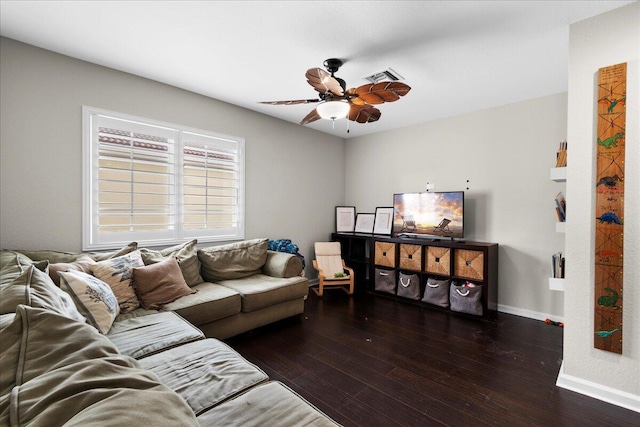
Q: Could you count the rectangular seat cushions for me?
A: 5